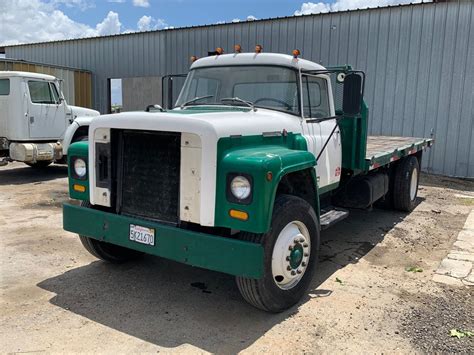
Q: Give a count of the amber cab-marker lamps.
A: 5